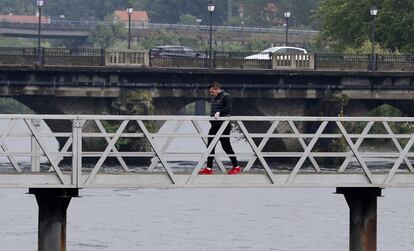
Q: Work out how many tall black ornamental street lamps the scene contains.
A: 5